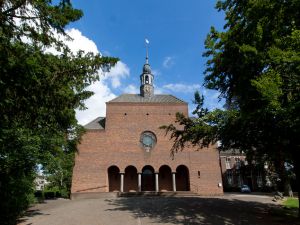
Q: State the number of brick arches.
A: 5